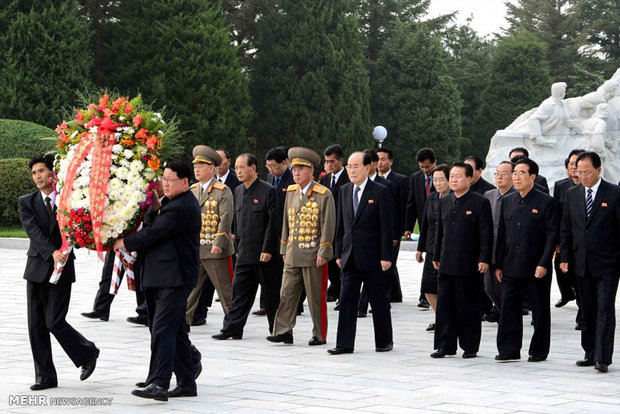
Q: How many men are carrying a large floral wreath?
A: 2